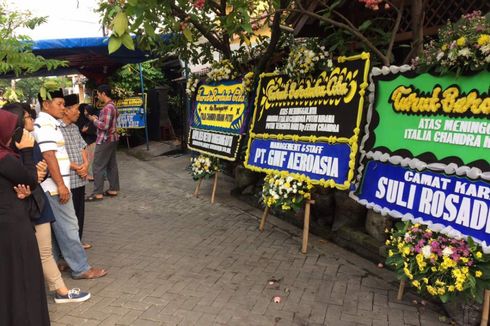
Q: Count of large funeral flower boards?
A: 4